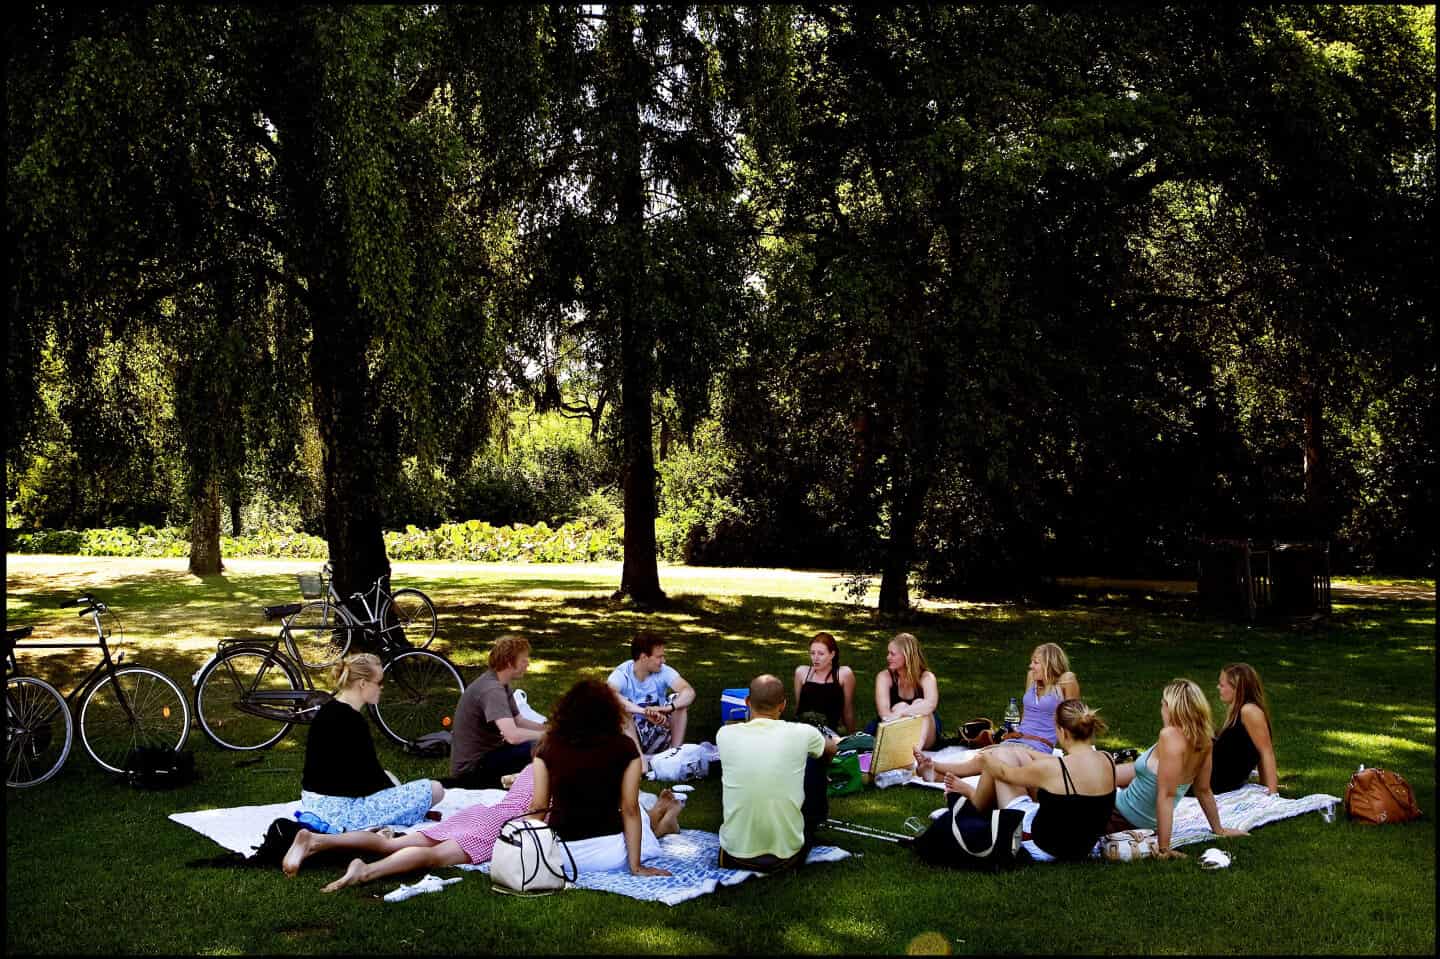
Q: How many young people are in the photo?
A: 12